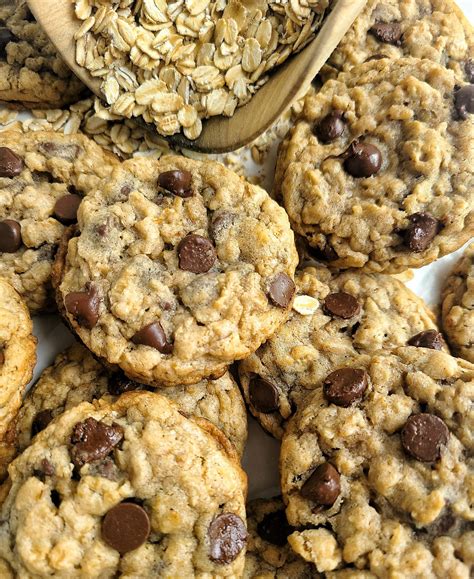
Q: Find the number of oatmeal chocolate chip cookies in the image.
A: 12